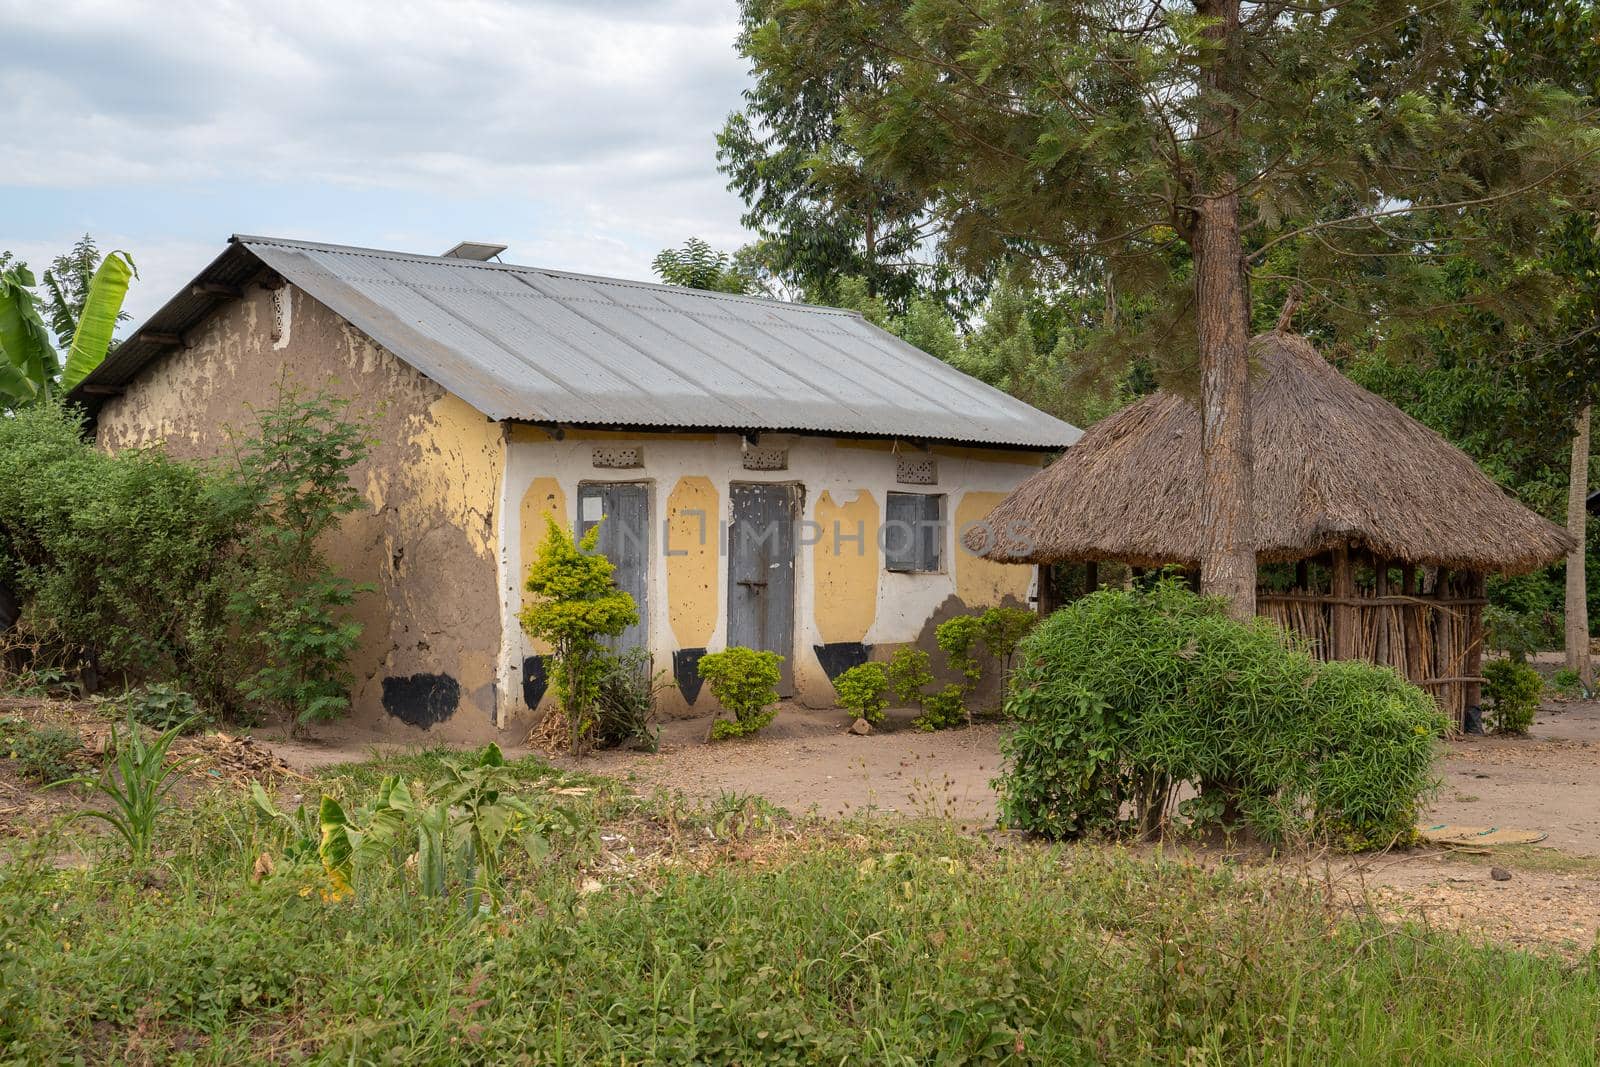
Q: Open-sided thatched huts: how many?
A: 1